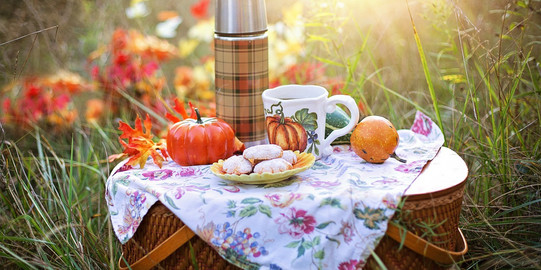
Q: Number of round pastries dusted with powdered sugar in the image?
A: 4